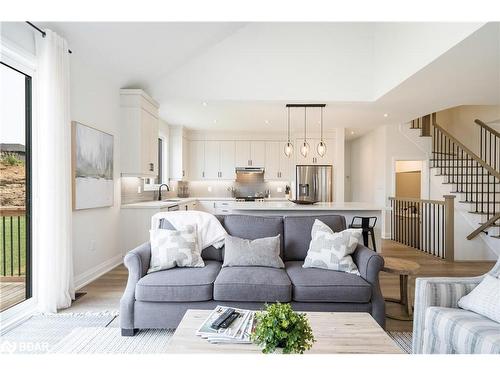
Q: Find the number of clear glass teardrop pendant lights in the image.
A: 3